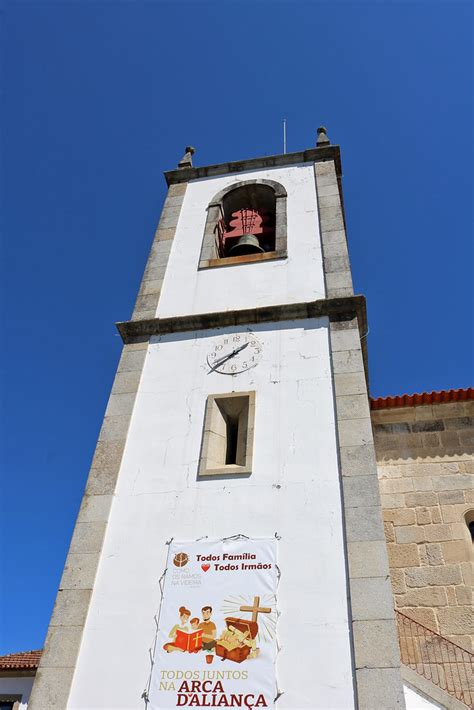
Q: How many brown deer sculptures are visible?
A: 0